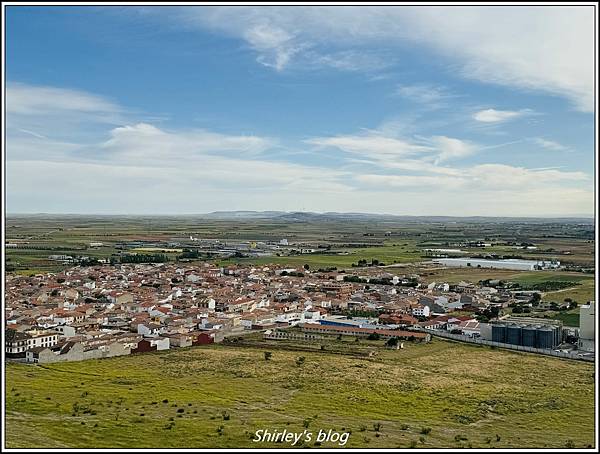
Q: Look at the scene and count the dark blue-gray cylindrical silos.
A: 4